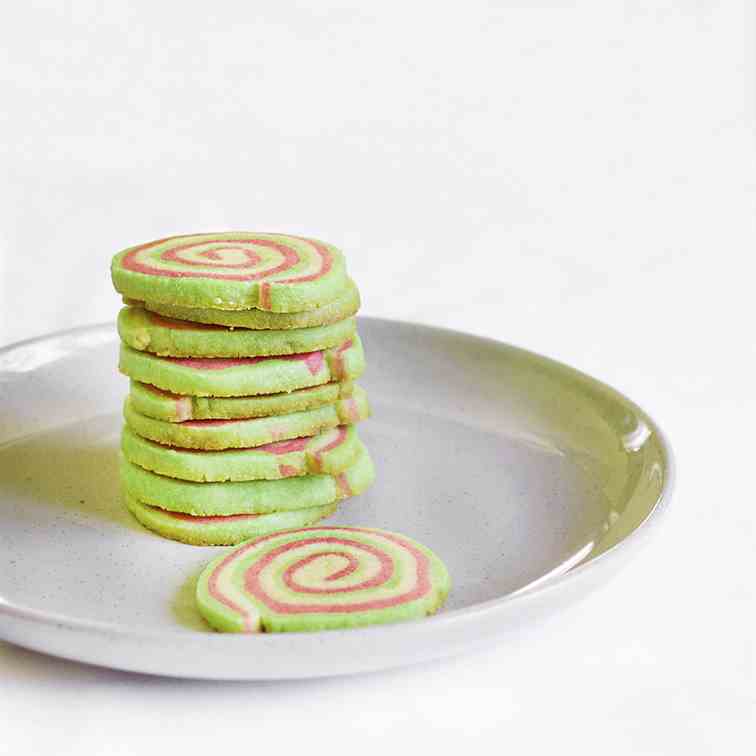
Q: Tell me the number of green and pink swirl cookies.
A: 10